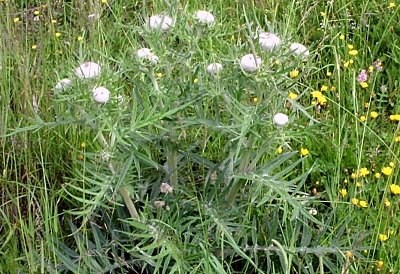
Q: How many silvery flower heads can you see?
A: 11